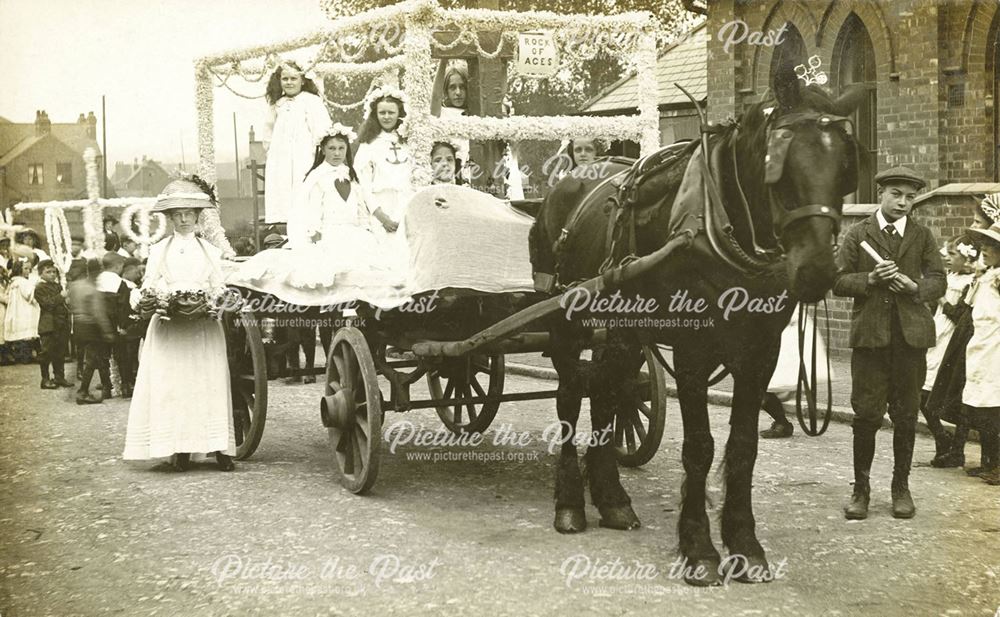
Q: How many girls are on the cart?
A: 6